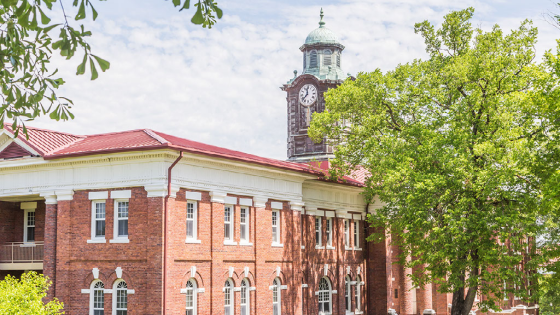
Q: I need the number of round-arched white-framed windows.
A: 9